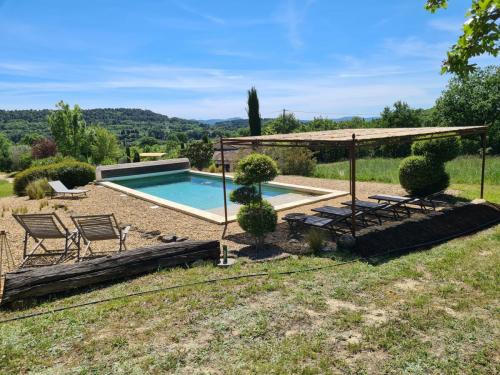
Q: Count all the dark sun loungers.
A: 4